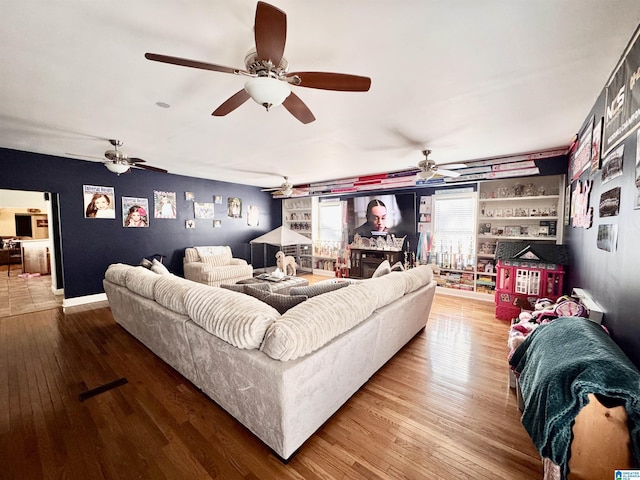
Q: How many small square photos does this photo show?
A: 4